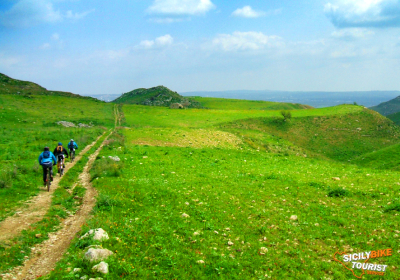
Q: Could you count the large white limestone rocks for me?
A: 3